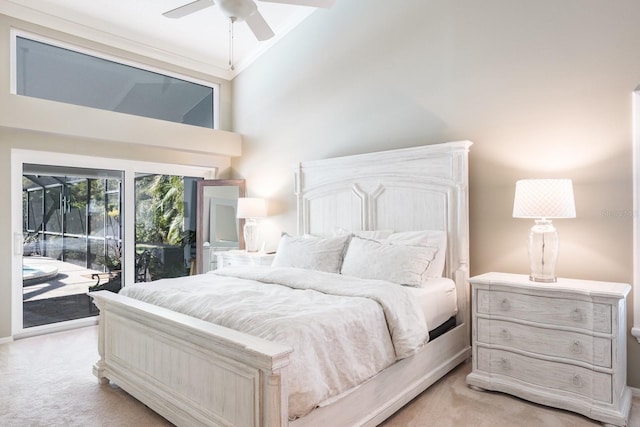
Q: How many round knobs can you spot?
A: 6